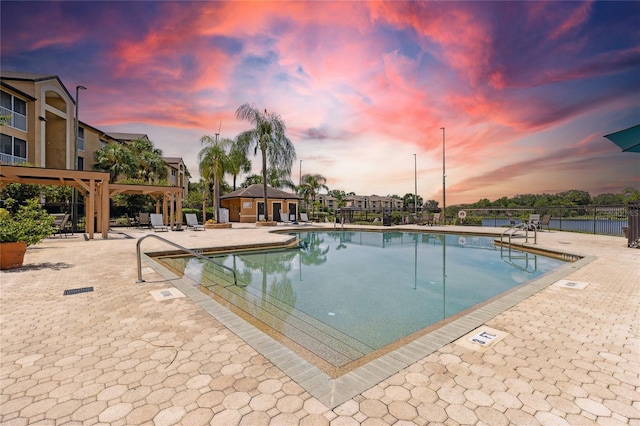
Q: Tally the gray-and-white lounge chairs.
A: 4